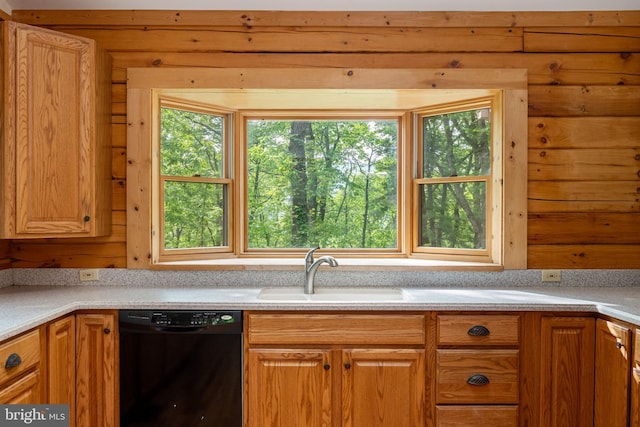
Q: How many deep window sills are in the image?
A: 1